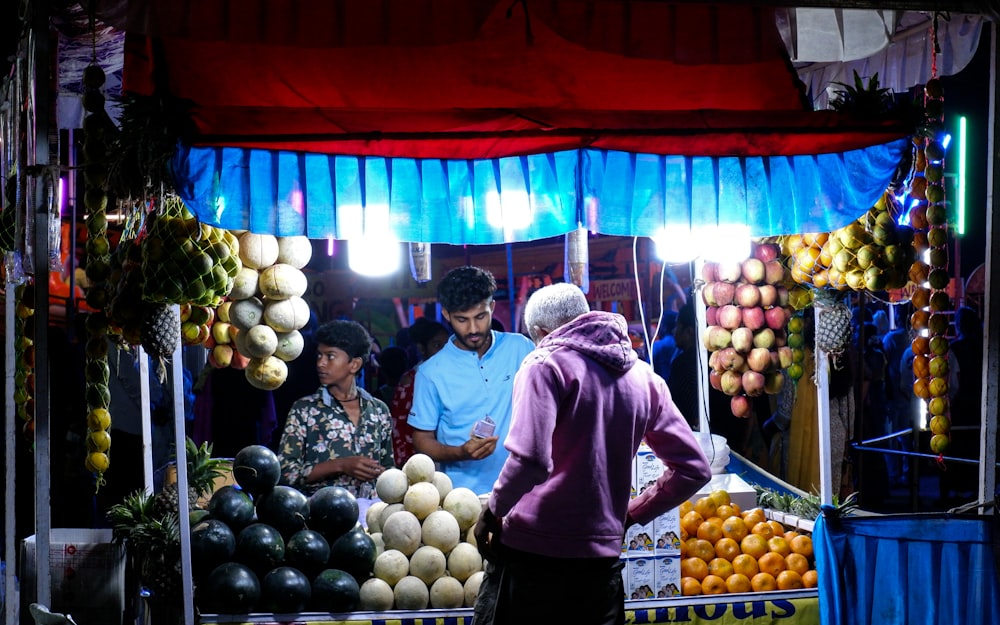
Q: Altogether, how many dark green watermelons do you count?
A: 11